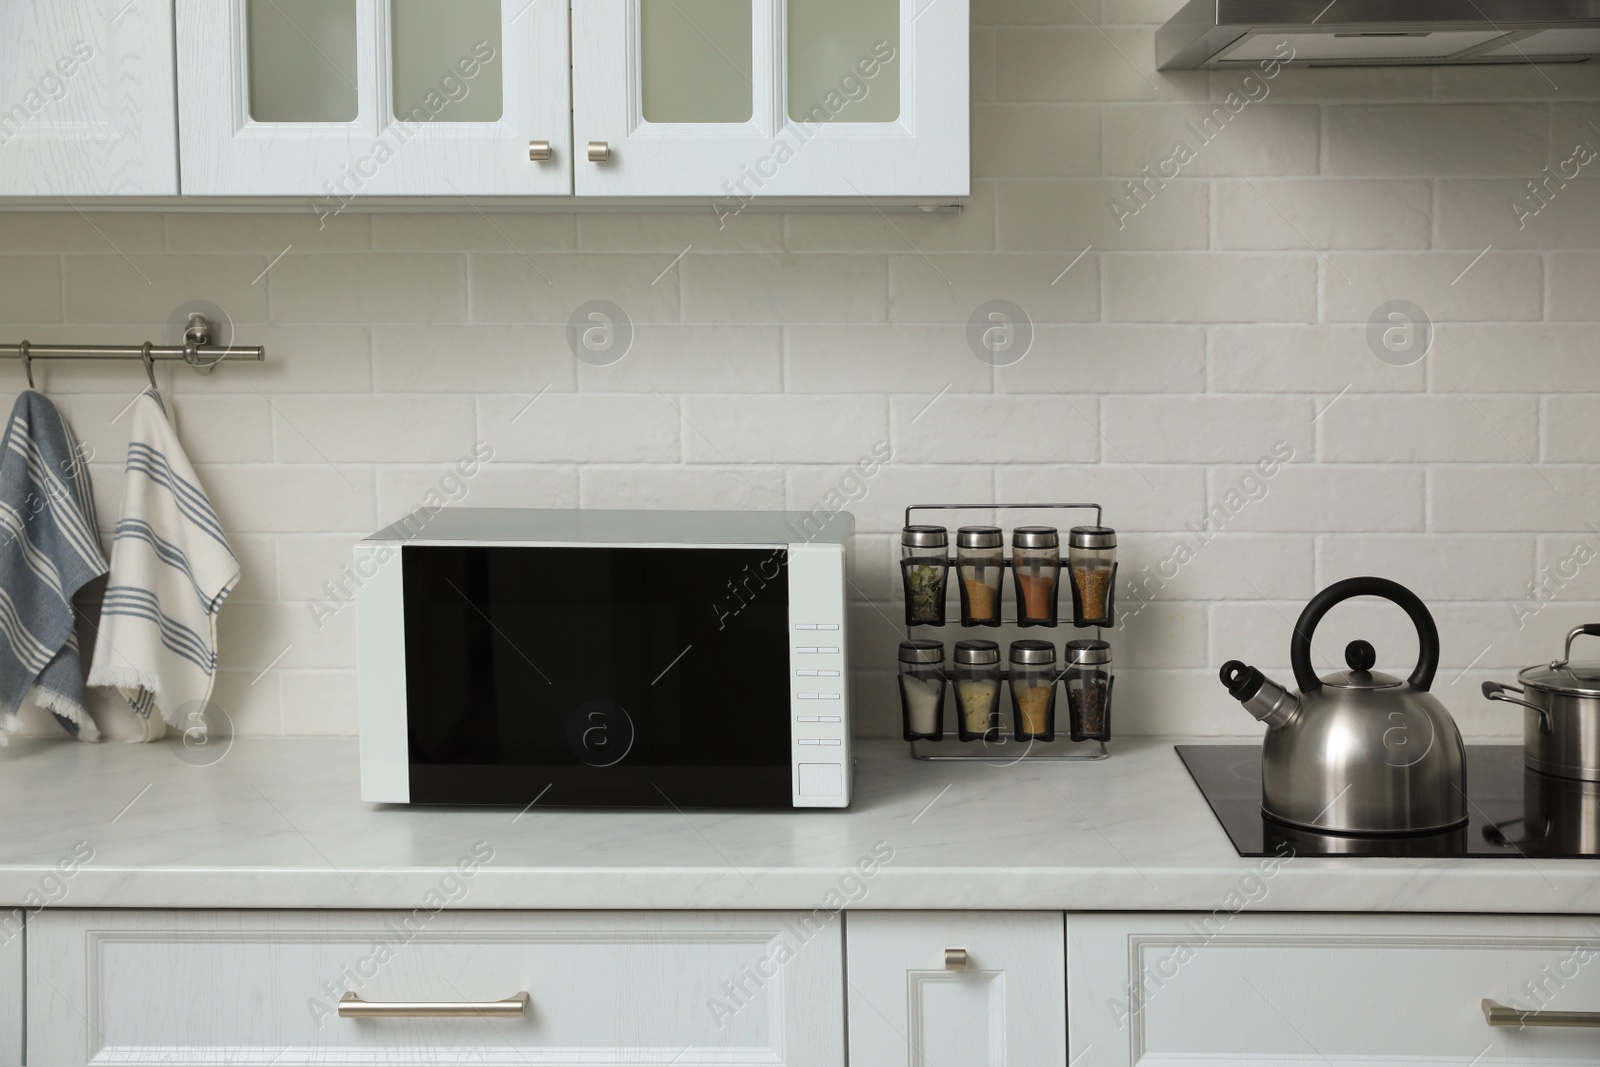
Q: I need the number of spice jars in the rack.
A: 8